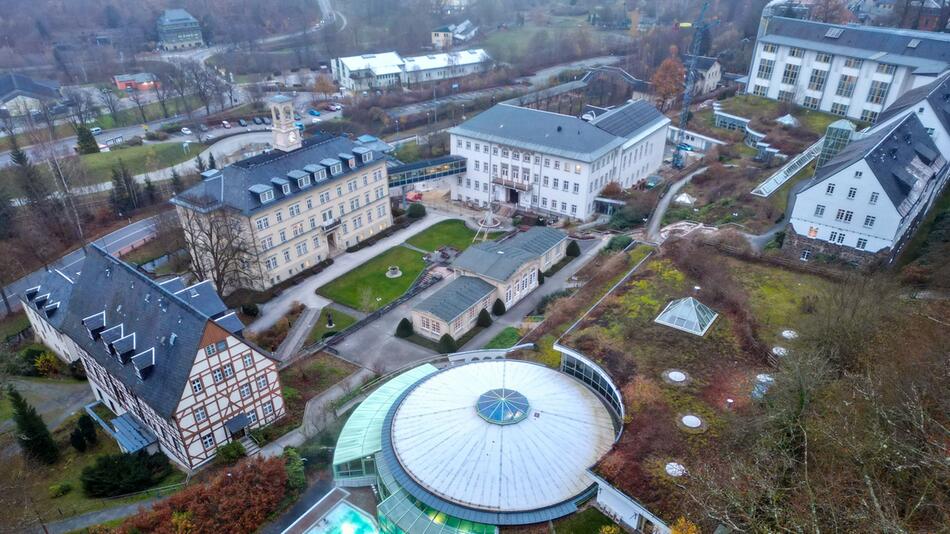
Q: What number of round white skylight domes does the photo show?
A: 6